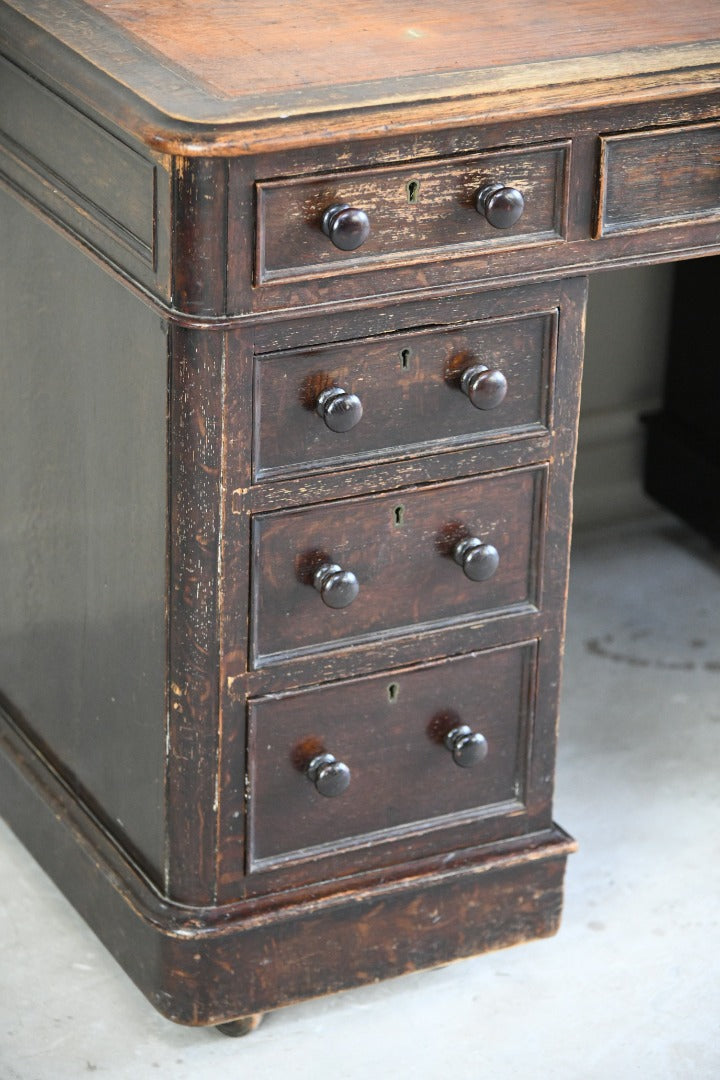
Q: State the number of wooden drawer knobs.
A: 8